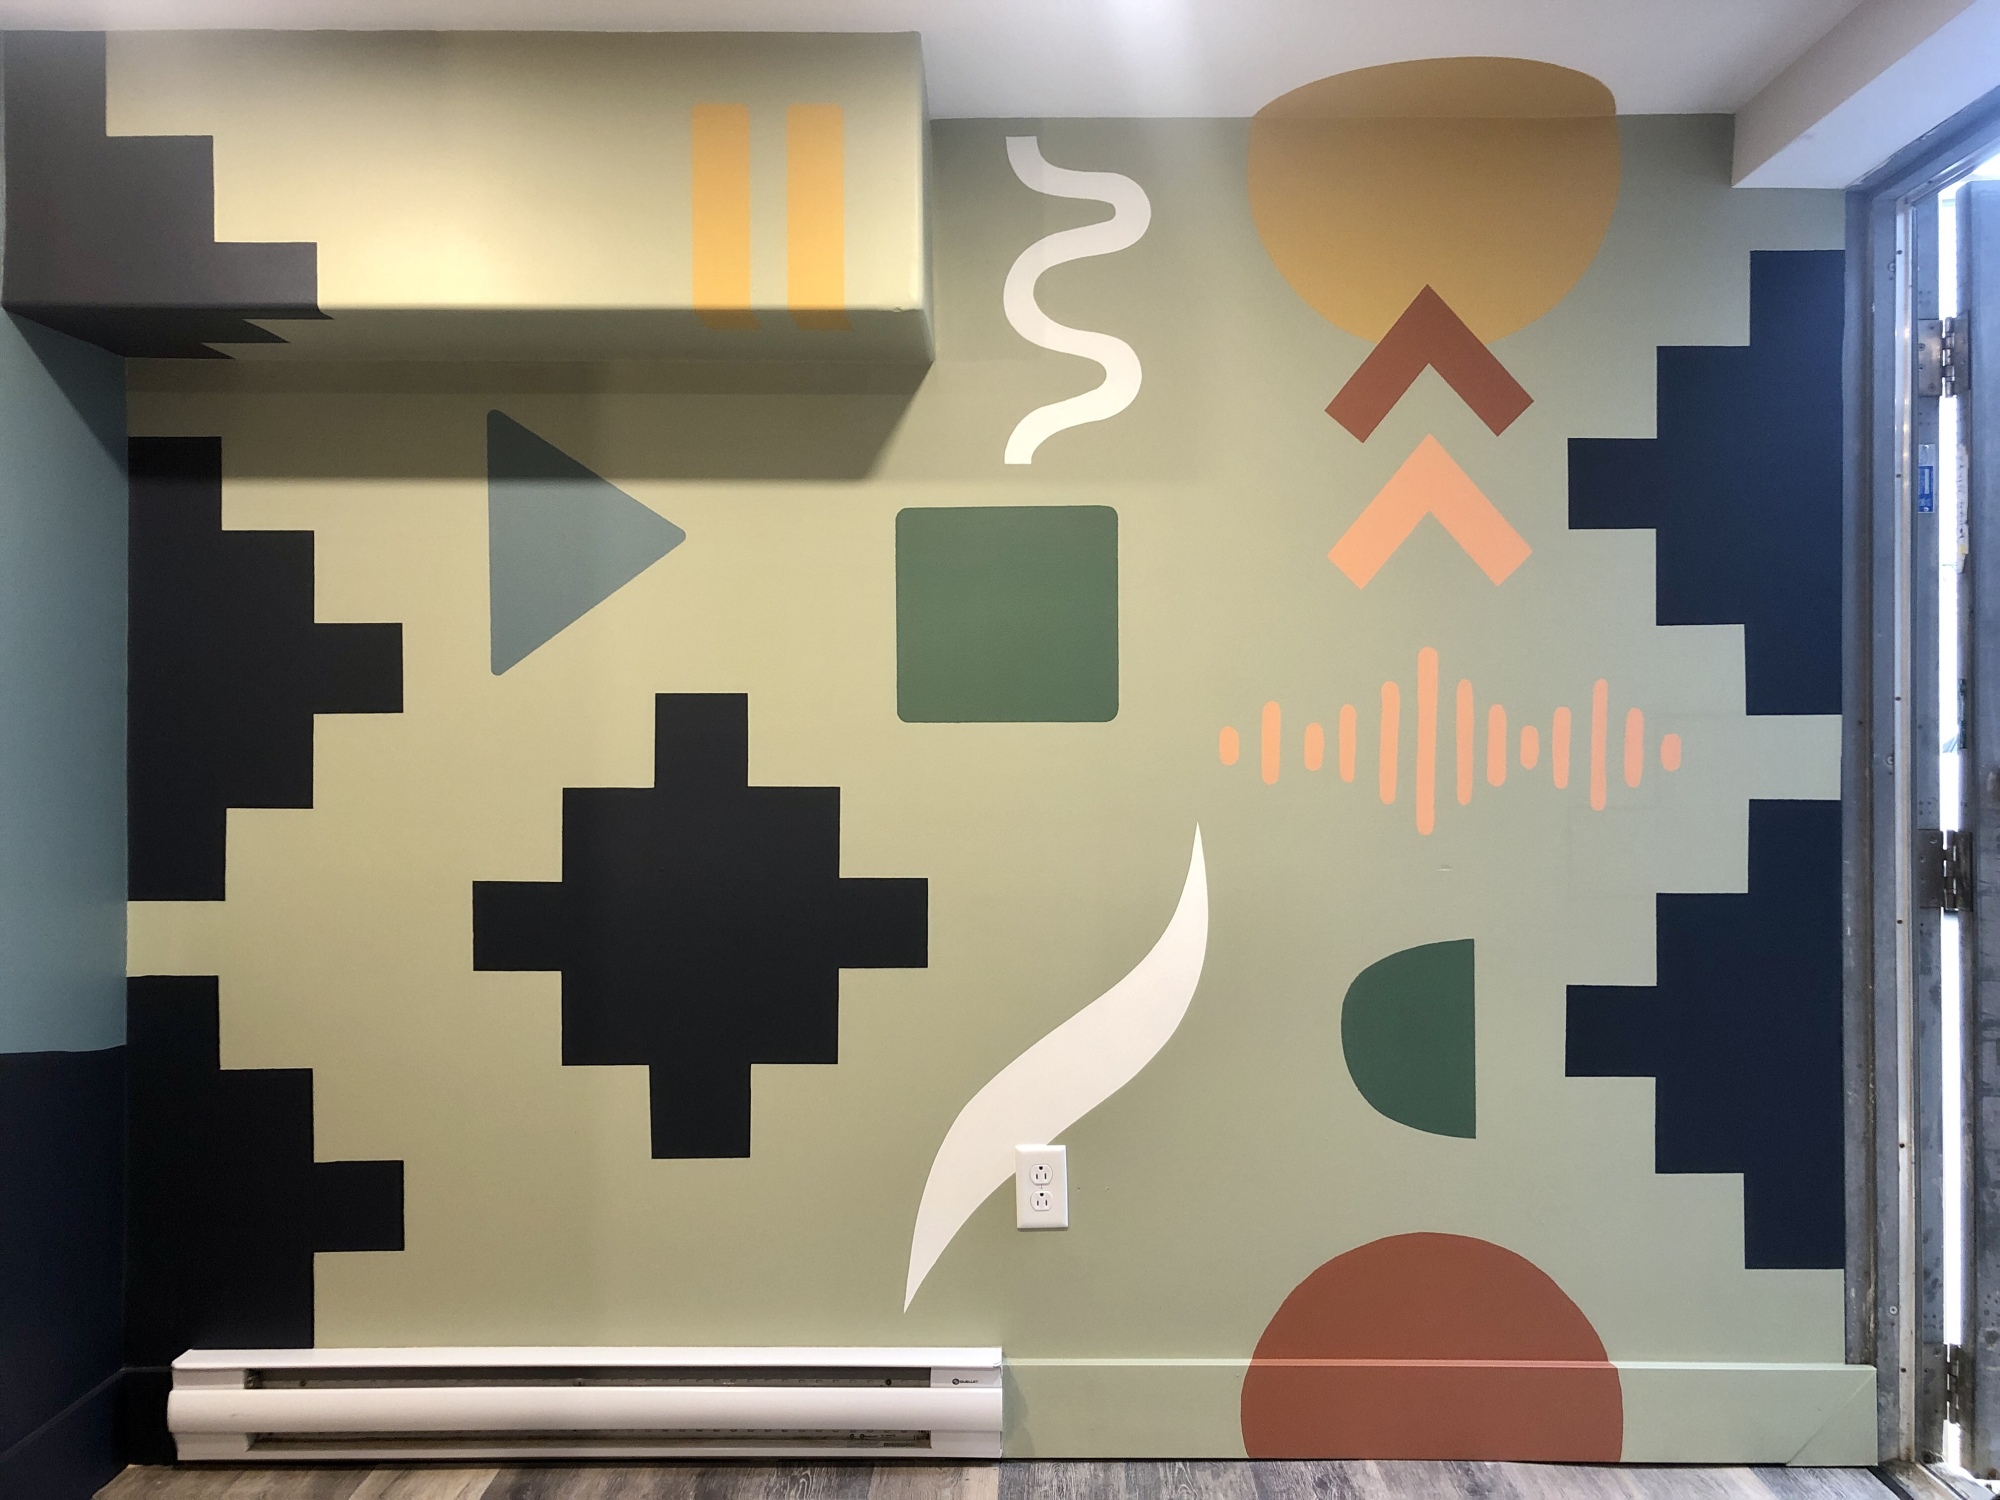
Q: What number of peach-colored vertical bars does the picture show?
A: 13